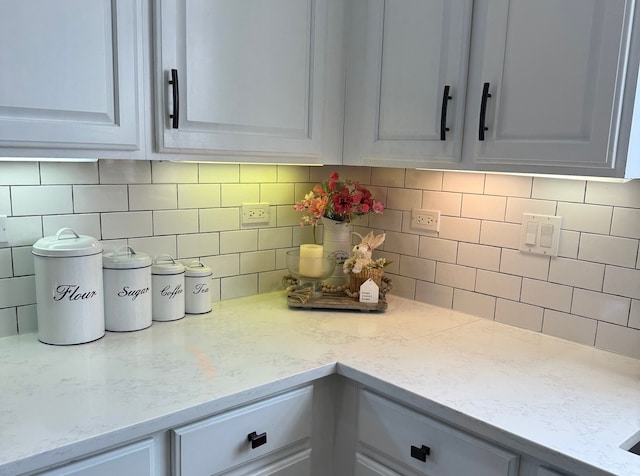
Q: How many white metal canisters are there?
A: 4